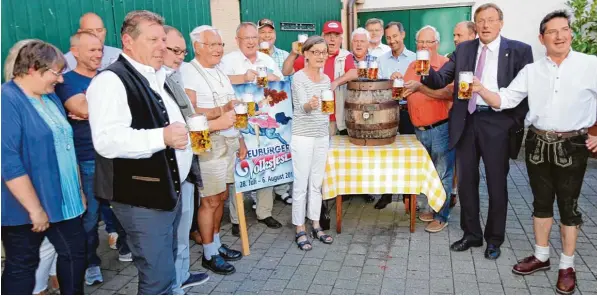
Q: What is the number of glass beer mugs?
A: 12